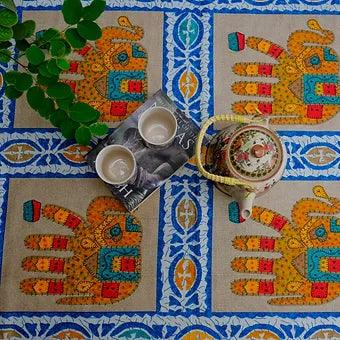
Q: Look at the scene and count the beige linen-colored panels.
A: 4